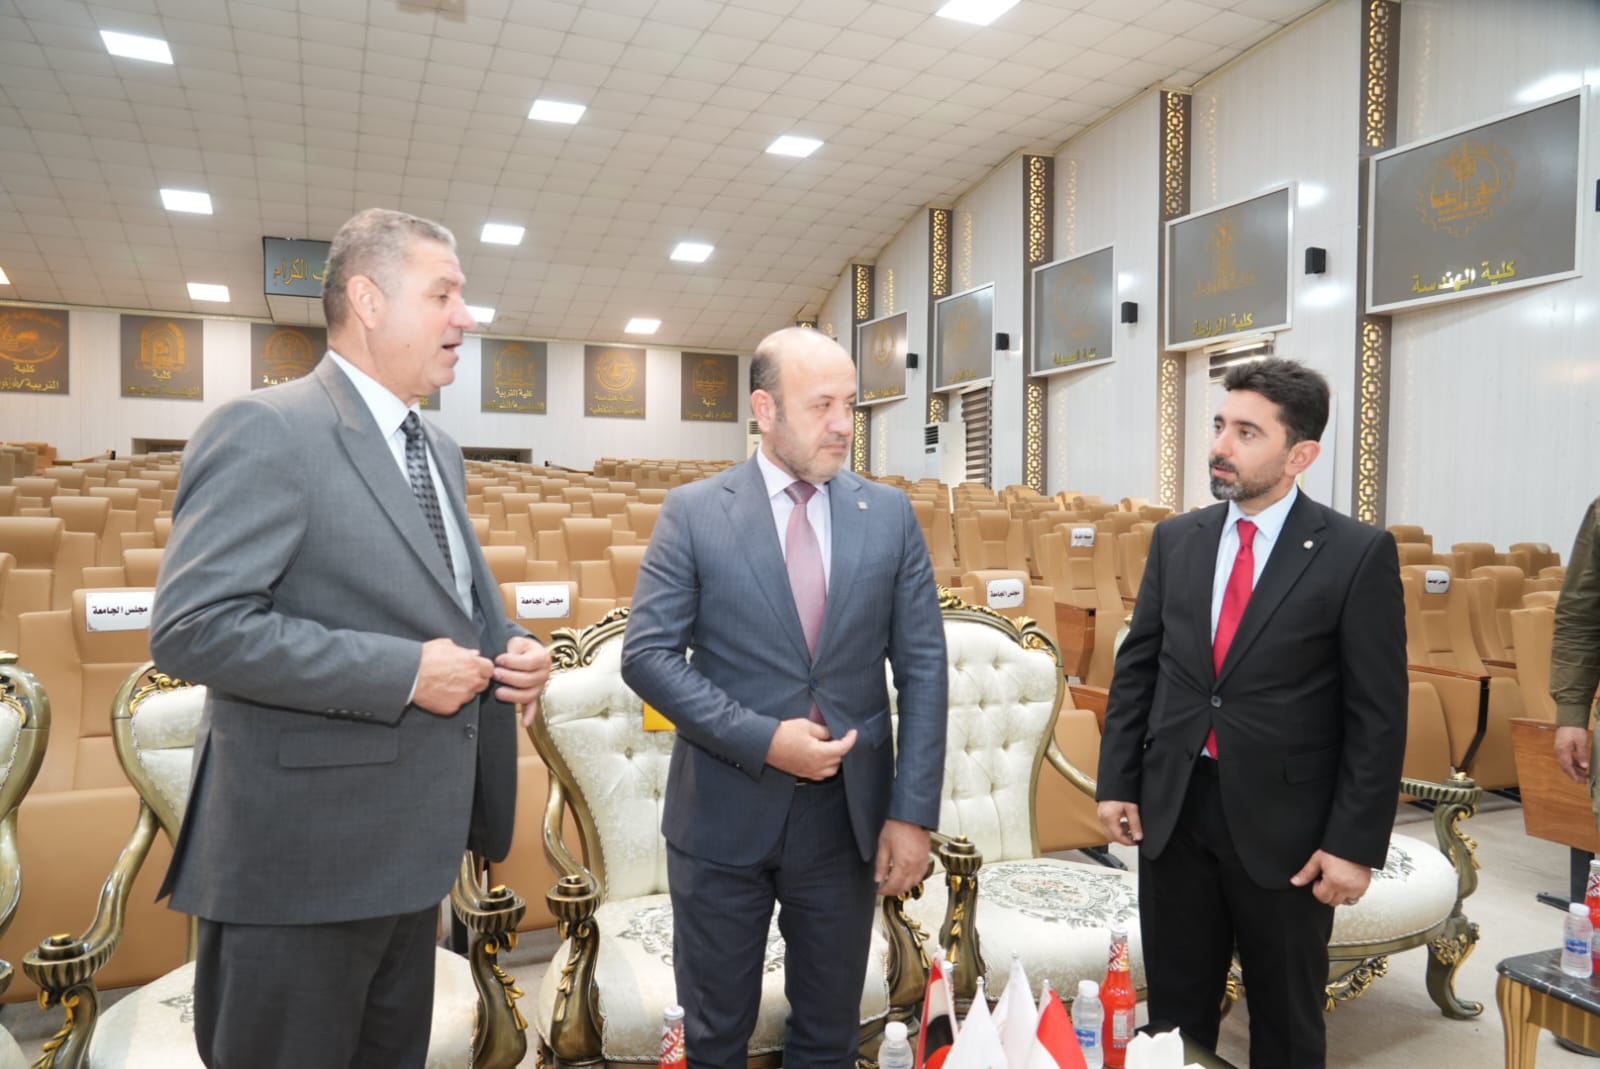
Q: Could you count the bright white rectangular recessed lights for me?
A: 11